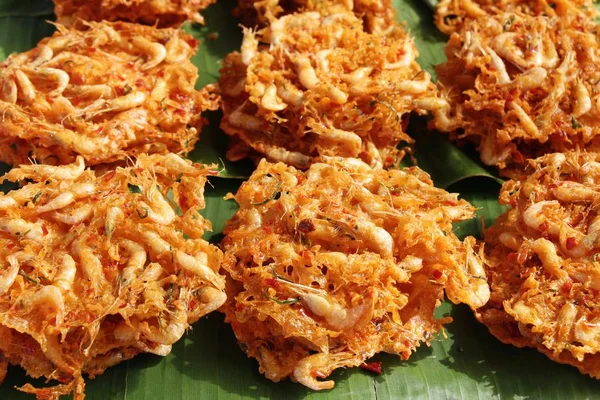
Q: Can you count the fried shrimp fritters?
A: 9